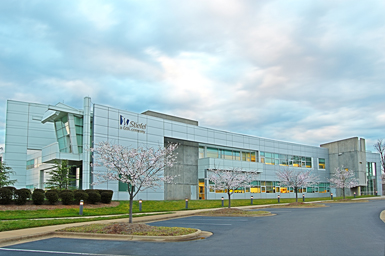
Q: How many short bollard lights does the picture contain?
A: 10